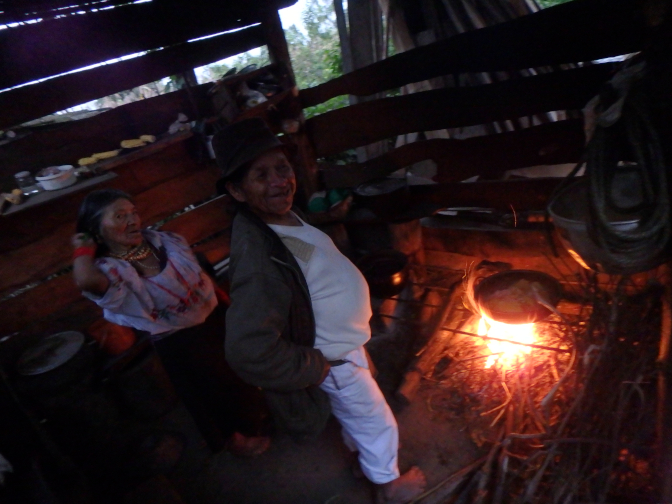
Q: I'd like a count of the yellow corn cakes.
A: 4